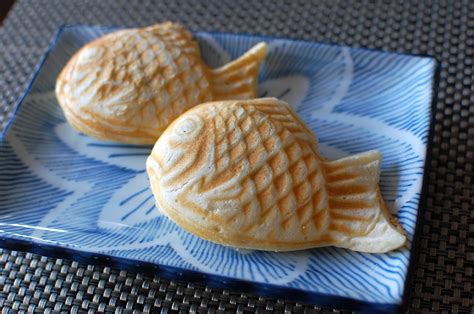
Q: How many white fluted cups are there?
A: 0